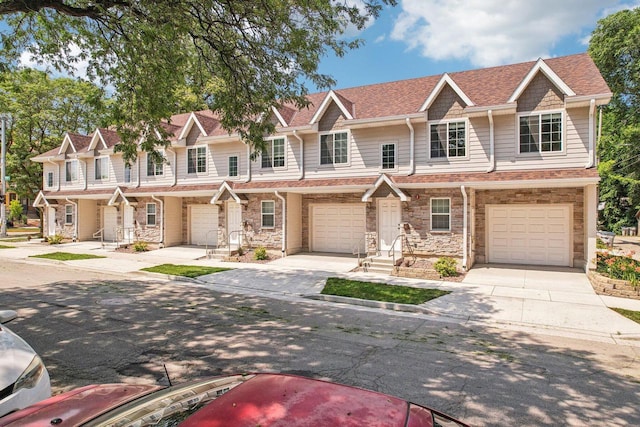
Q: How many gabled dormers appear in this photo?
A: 8